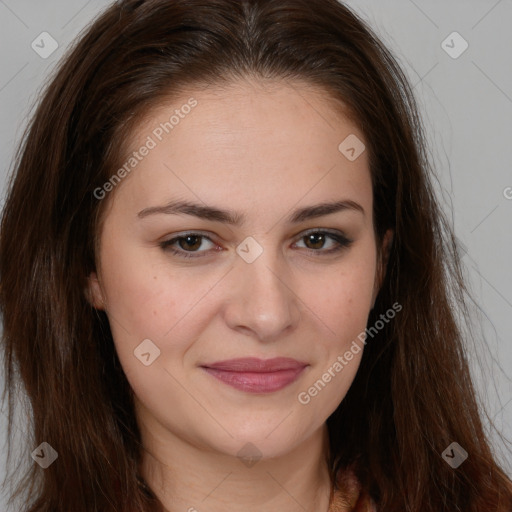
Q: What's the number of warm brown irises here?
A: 2